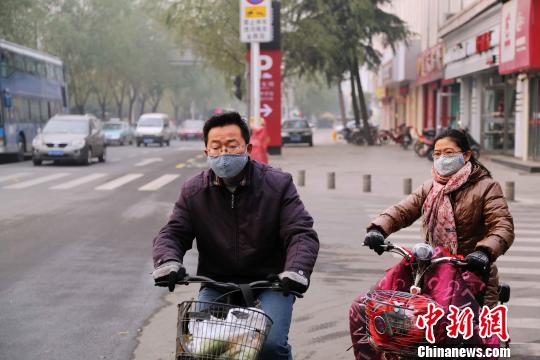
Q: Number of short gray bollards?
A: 5